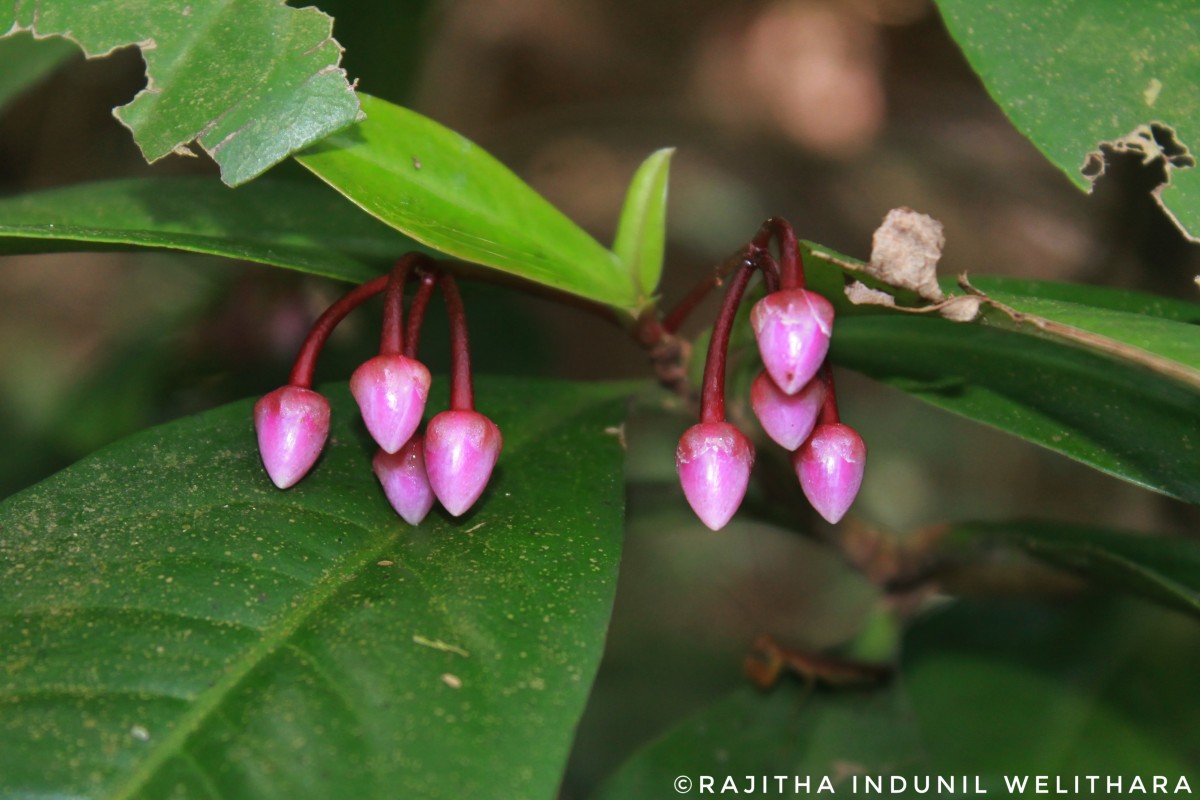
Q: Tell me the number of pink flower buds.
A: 8